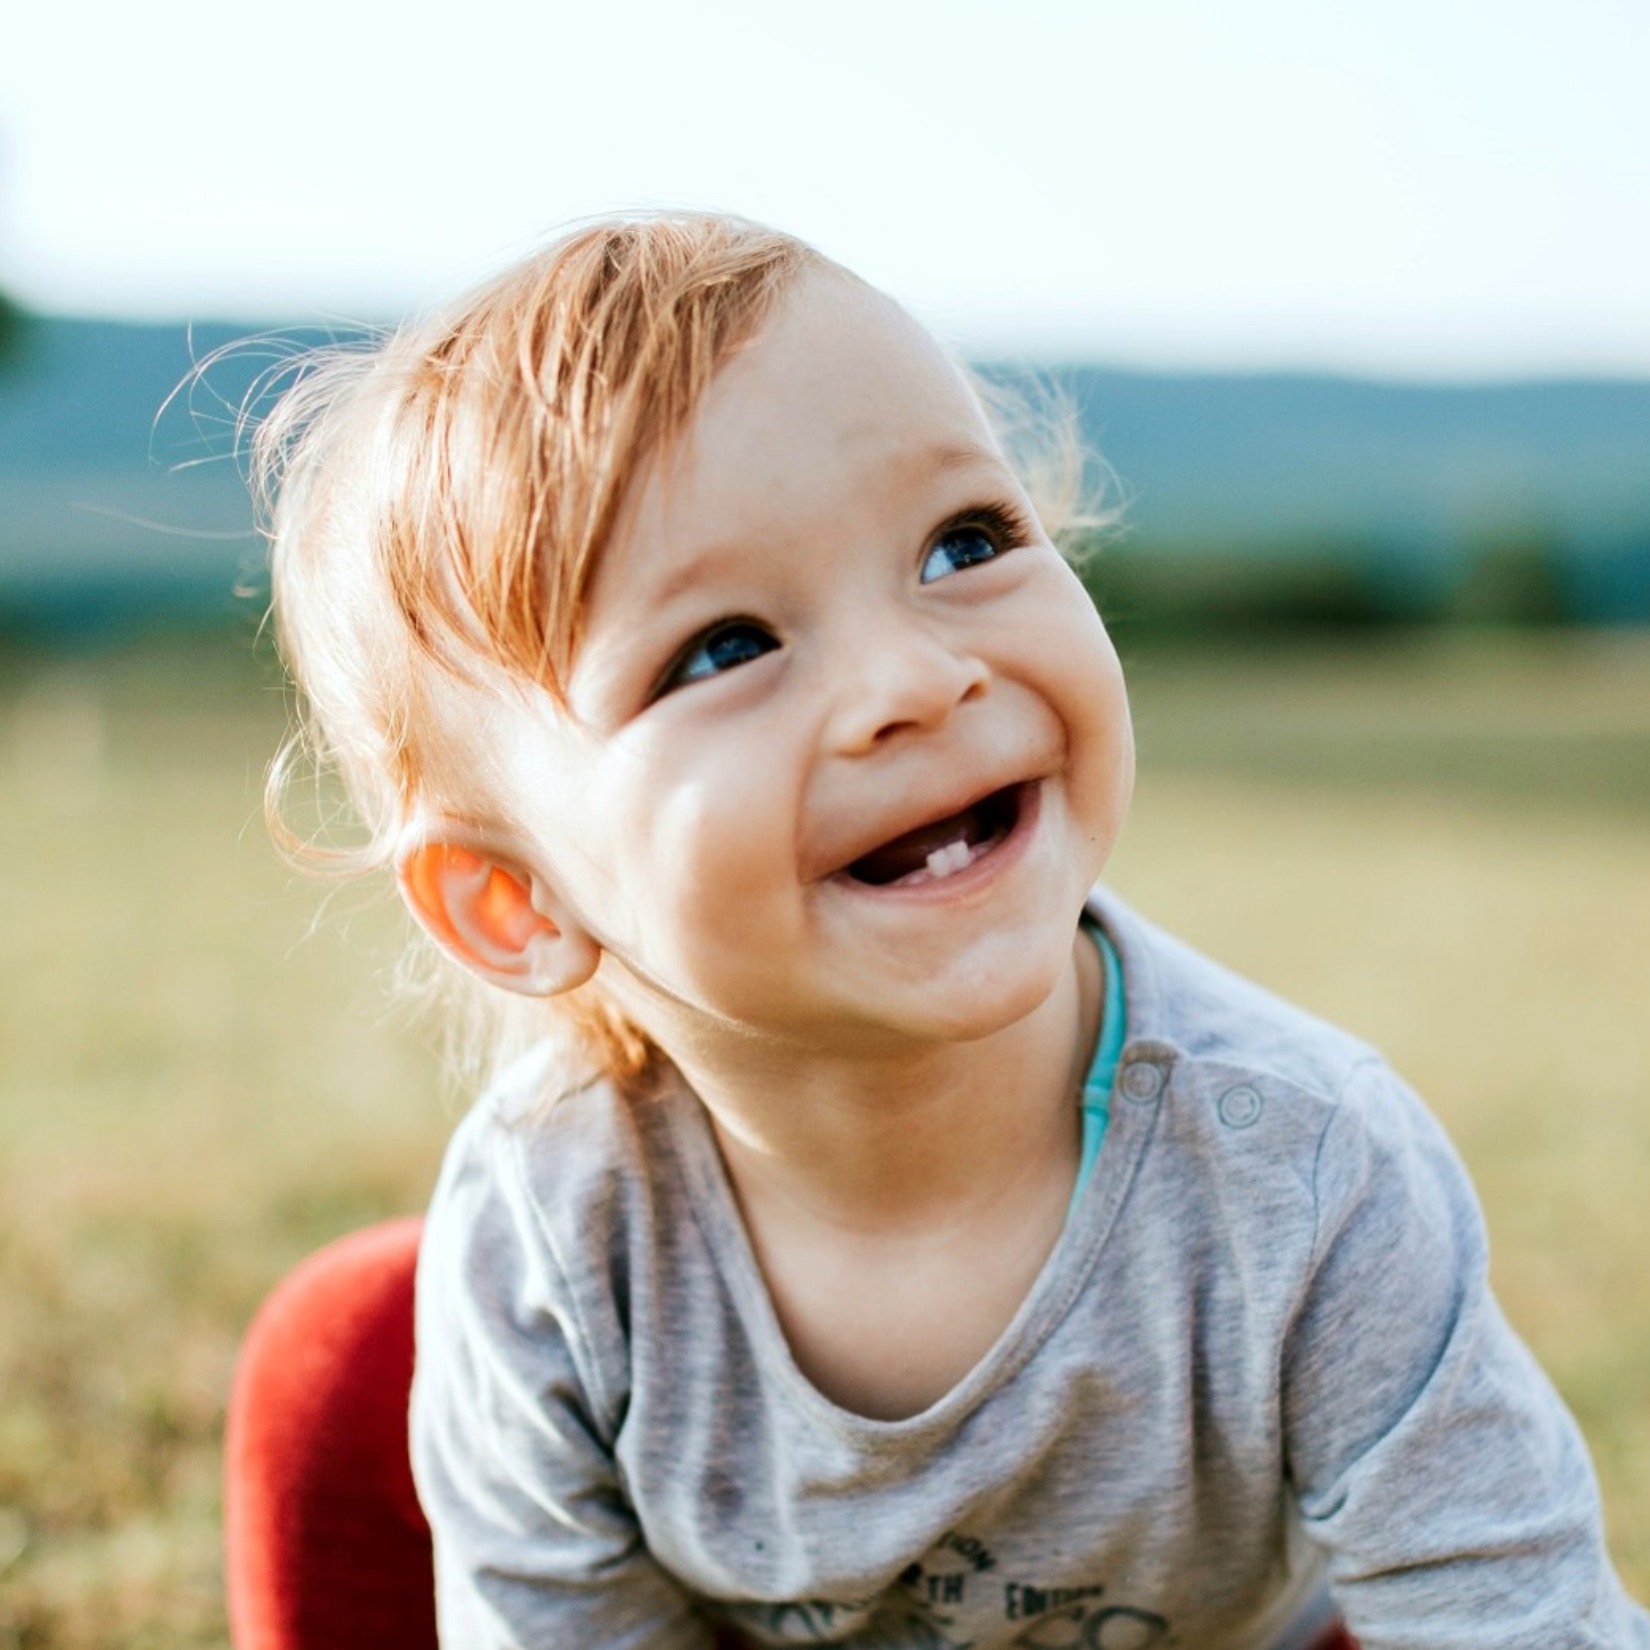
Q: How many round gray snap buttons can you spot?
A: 2